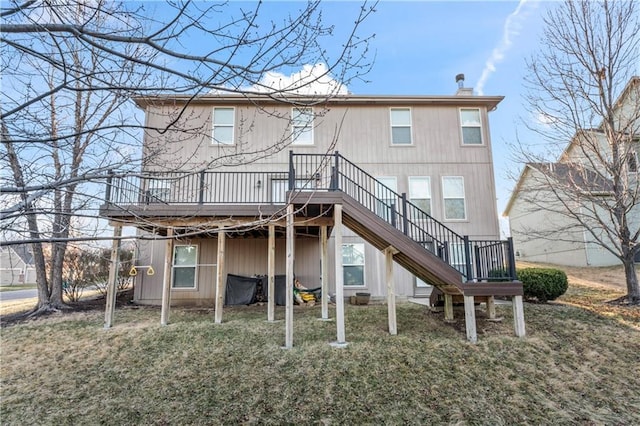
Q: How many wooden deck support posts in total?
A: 12